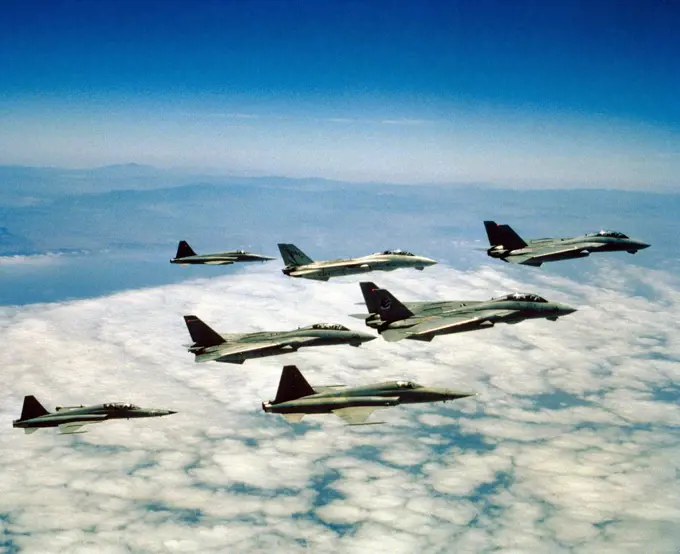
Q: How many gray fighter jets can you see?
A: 7